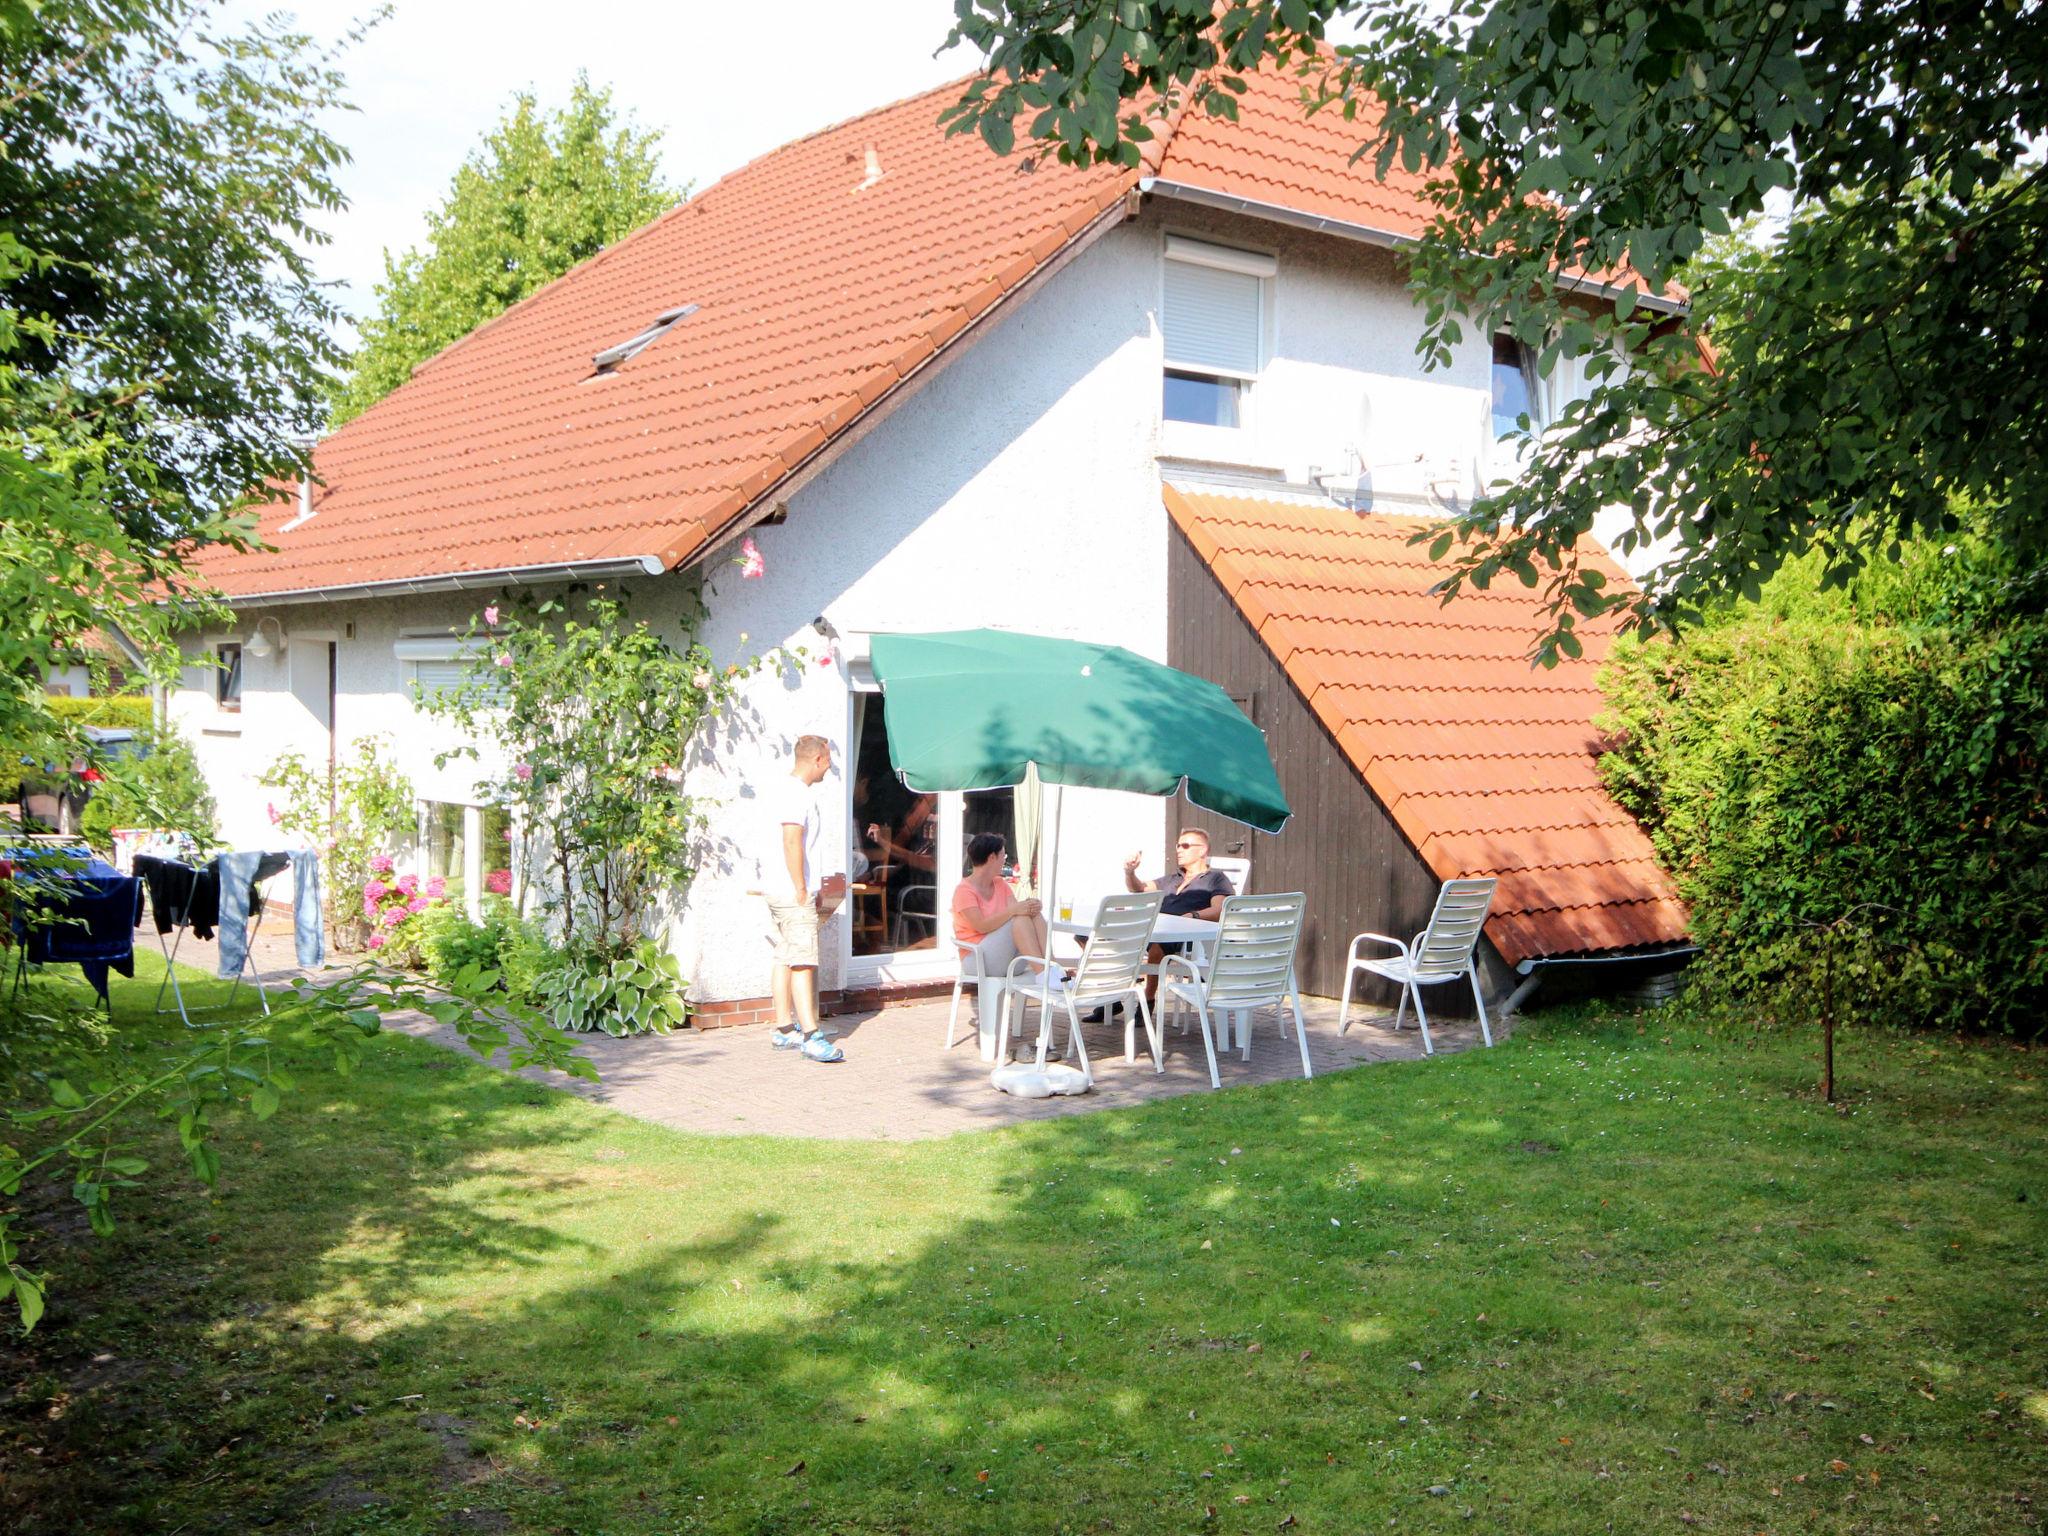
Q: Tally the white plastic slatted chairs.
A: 5